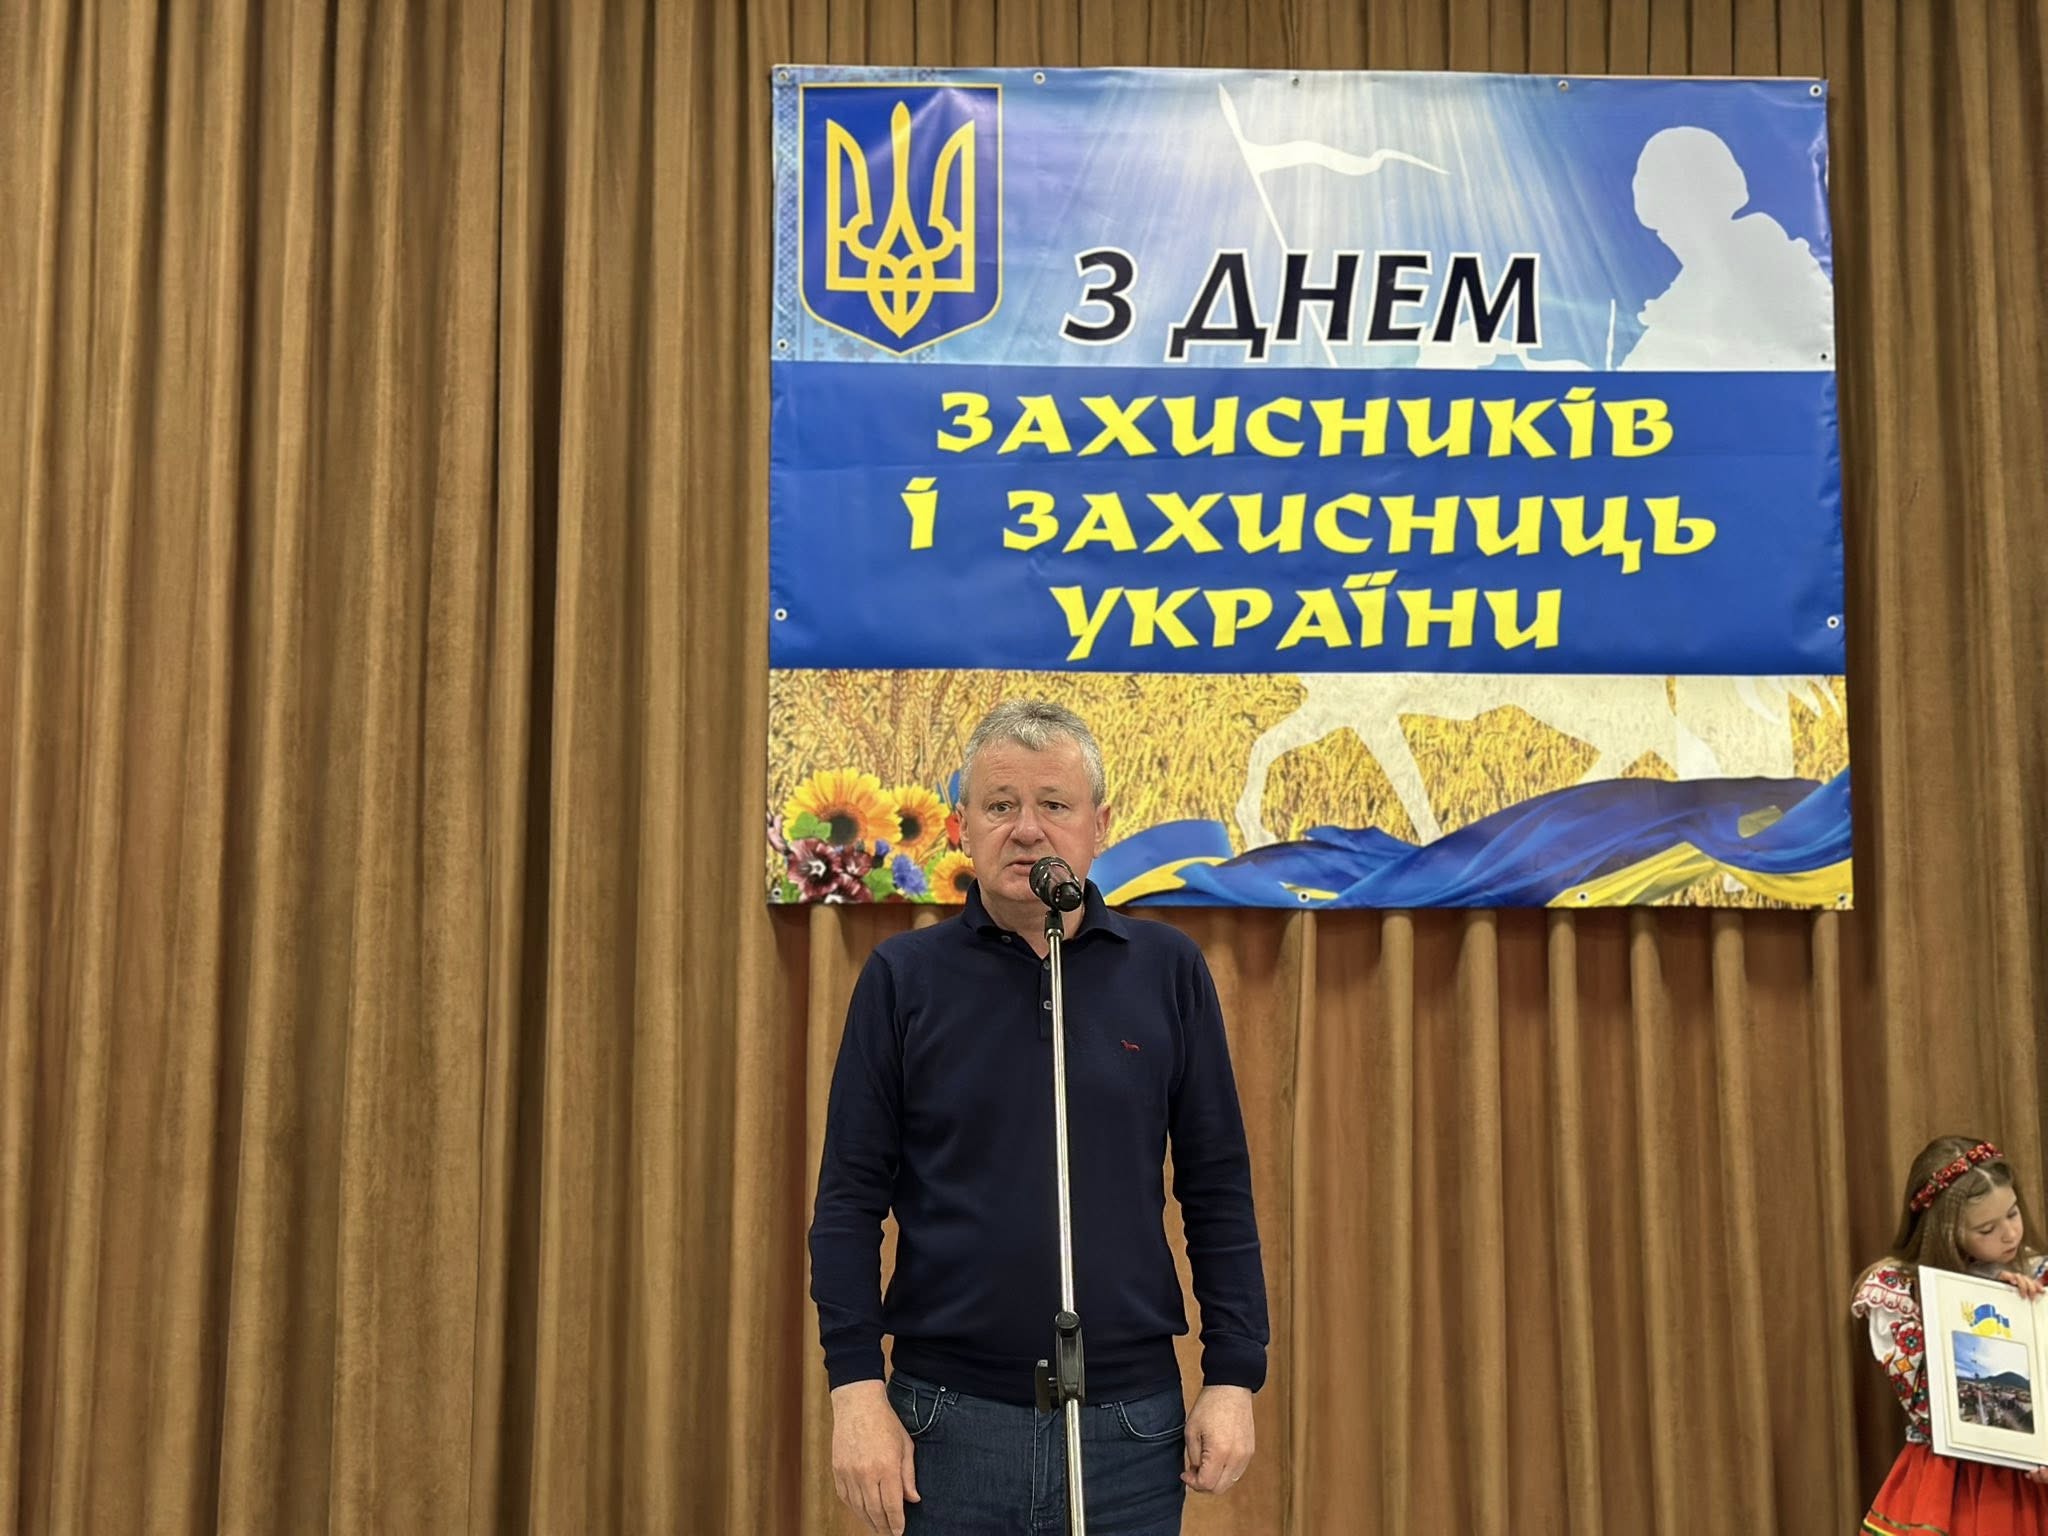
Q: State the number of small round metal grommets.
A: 13